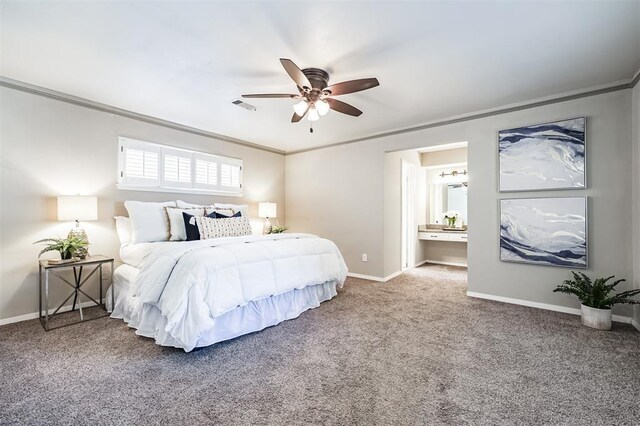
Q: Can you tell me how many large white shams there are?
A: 3